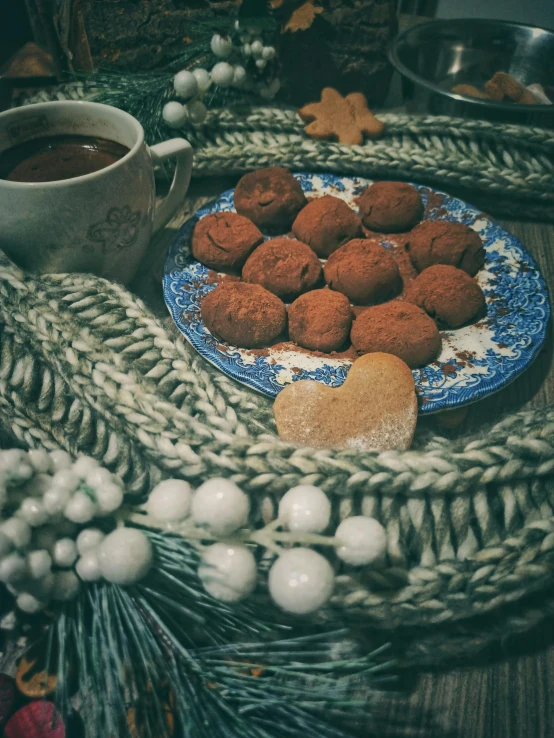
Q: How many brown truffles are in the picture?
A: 11